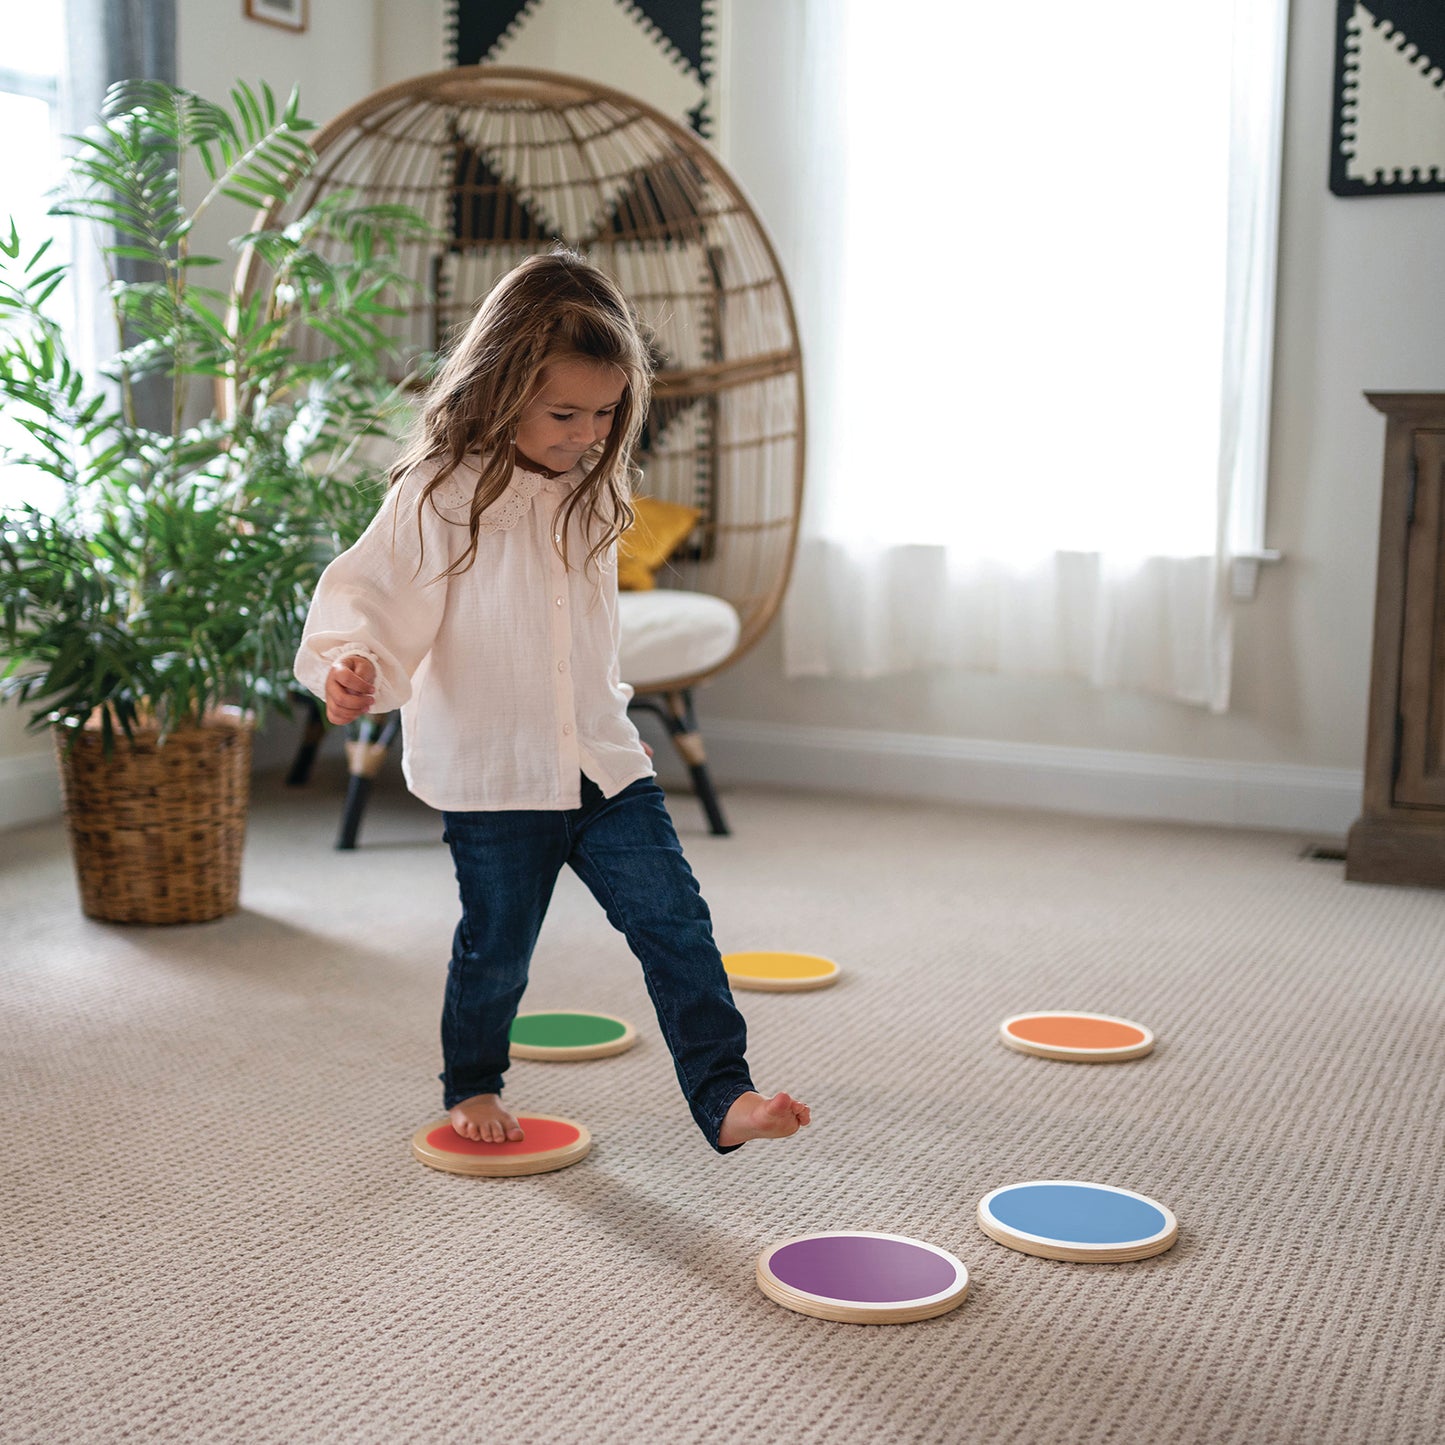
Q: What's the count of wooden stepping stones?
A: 6